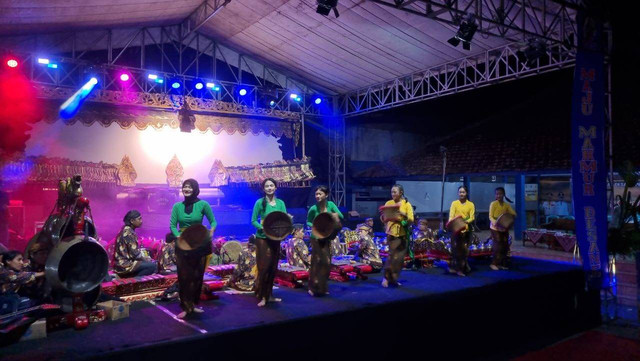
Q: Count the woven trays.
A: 6